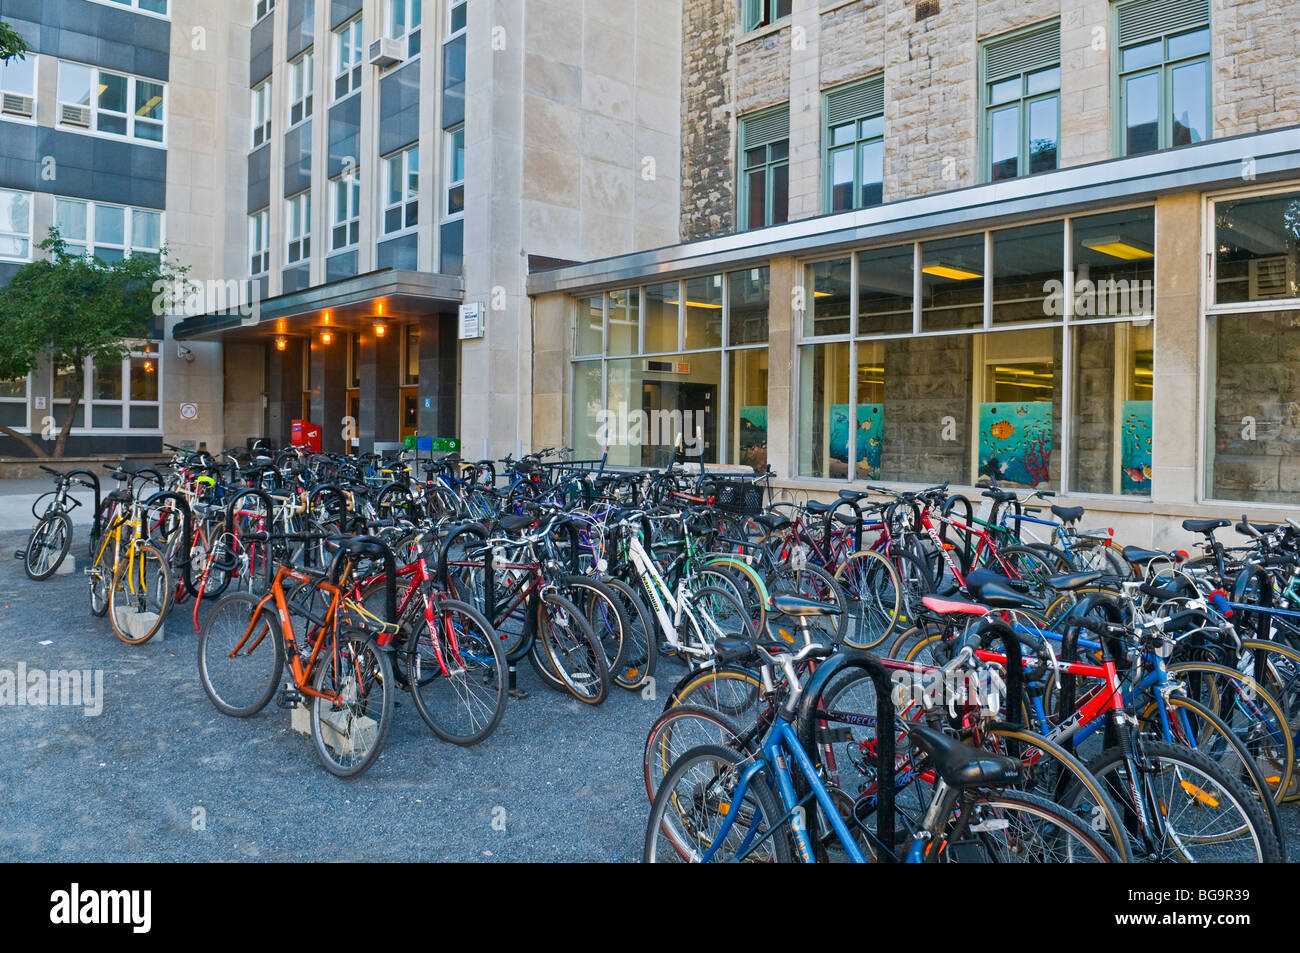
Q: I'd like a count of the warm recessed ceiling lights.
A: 3